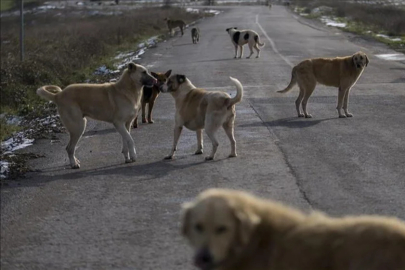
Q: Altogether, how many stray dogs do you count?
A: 8